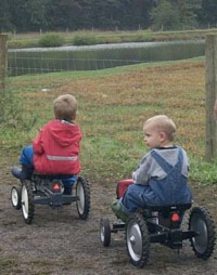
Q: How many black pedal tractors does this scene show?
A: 2